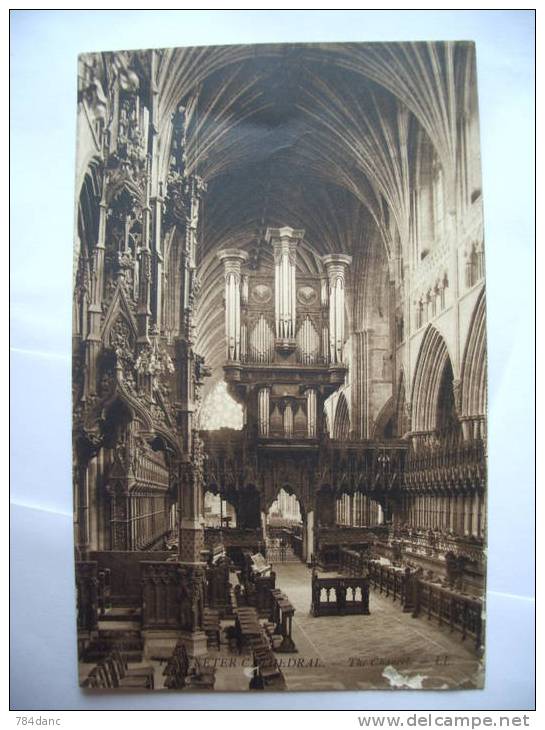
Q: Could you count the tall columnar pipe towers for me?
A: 3